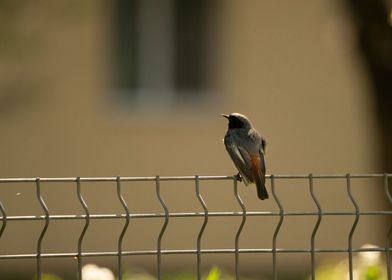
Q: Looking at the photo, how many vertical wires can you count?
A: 11